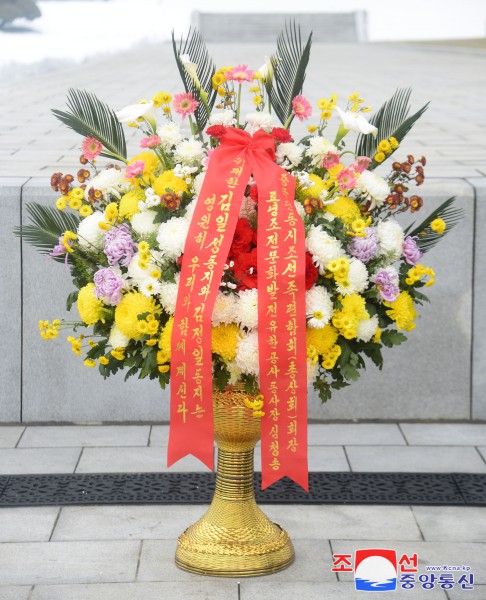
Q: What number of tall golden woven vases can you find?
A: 1